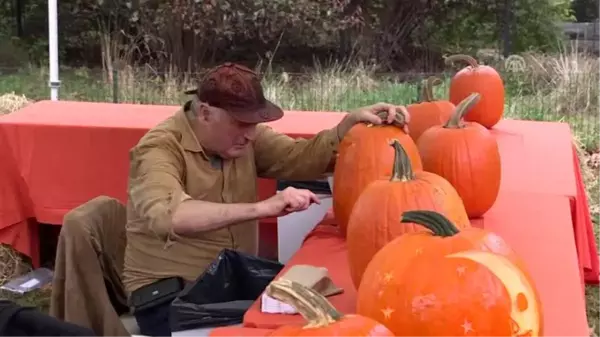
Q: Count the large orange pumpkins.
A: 7